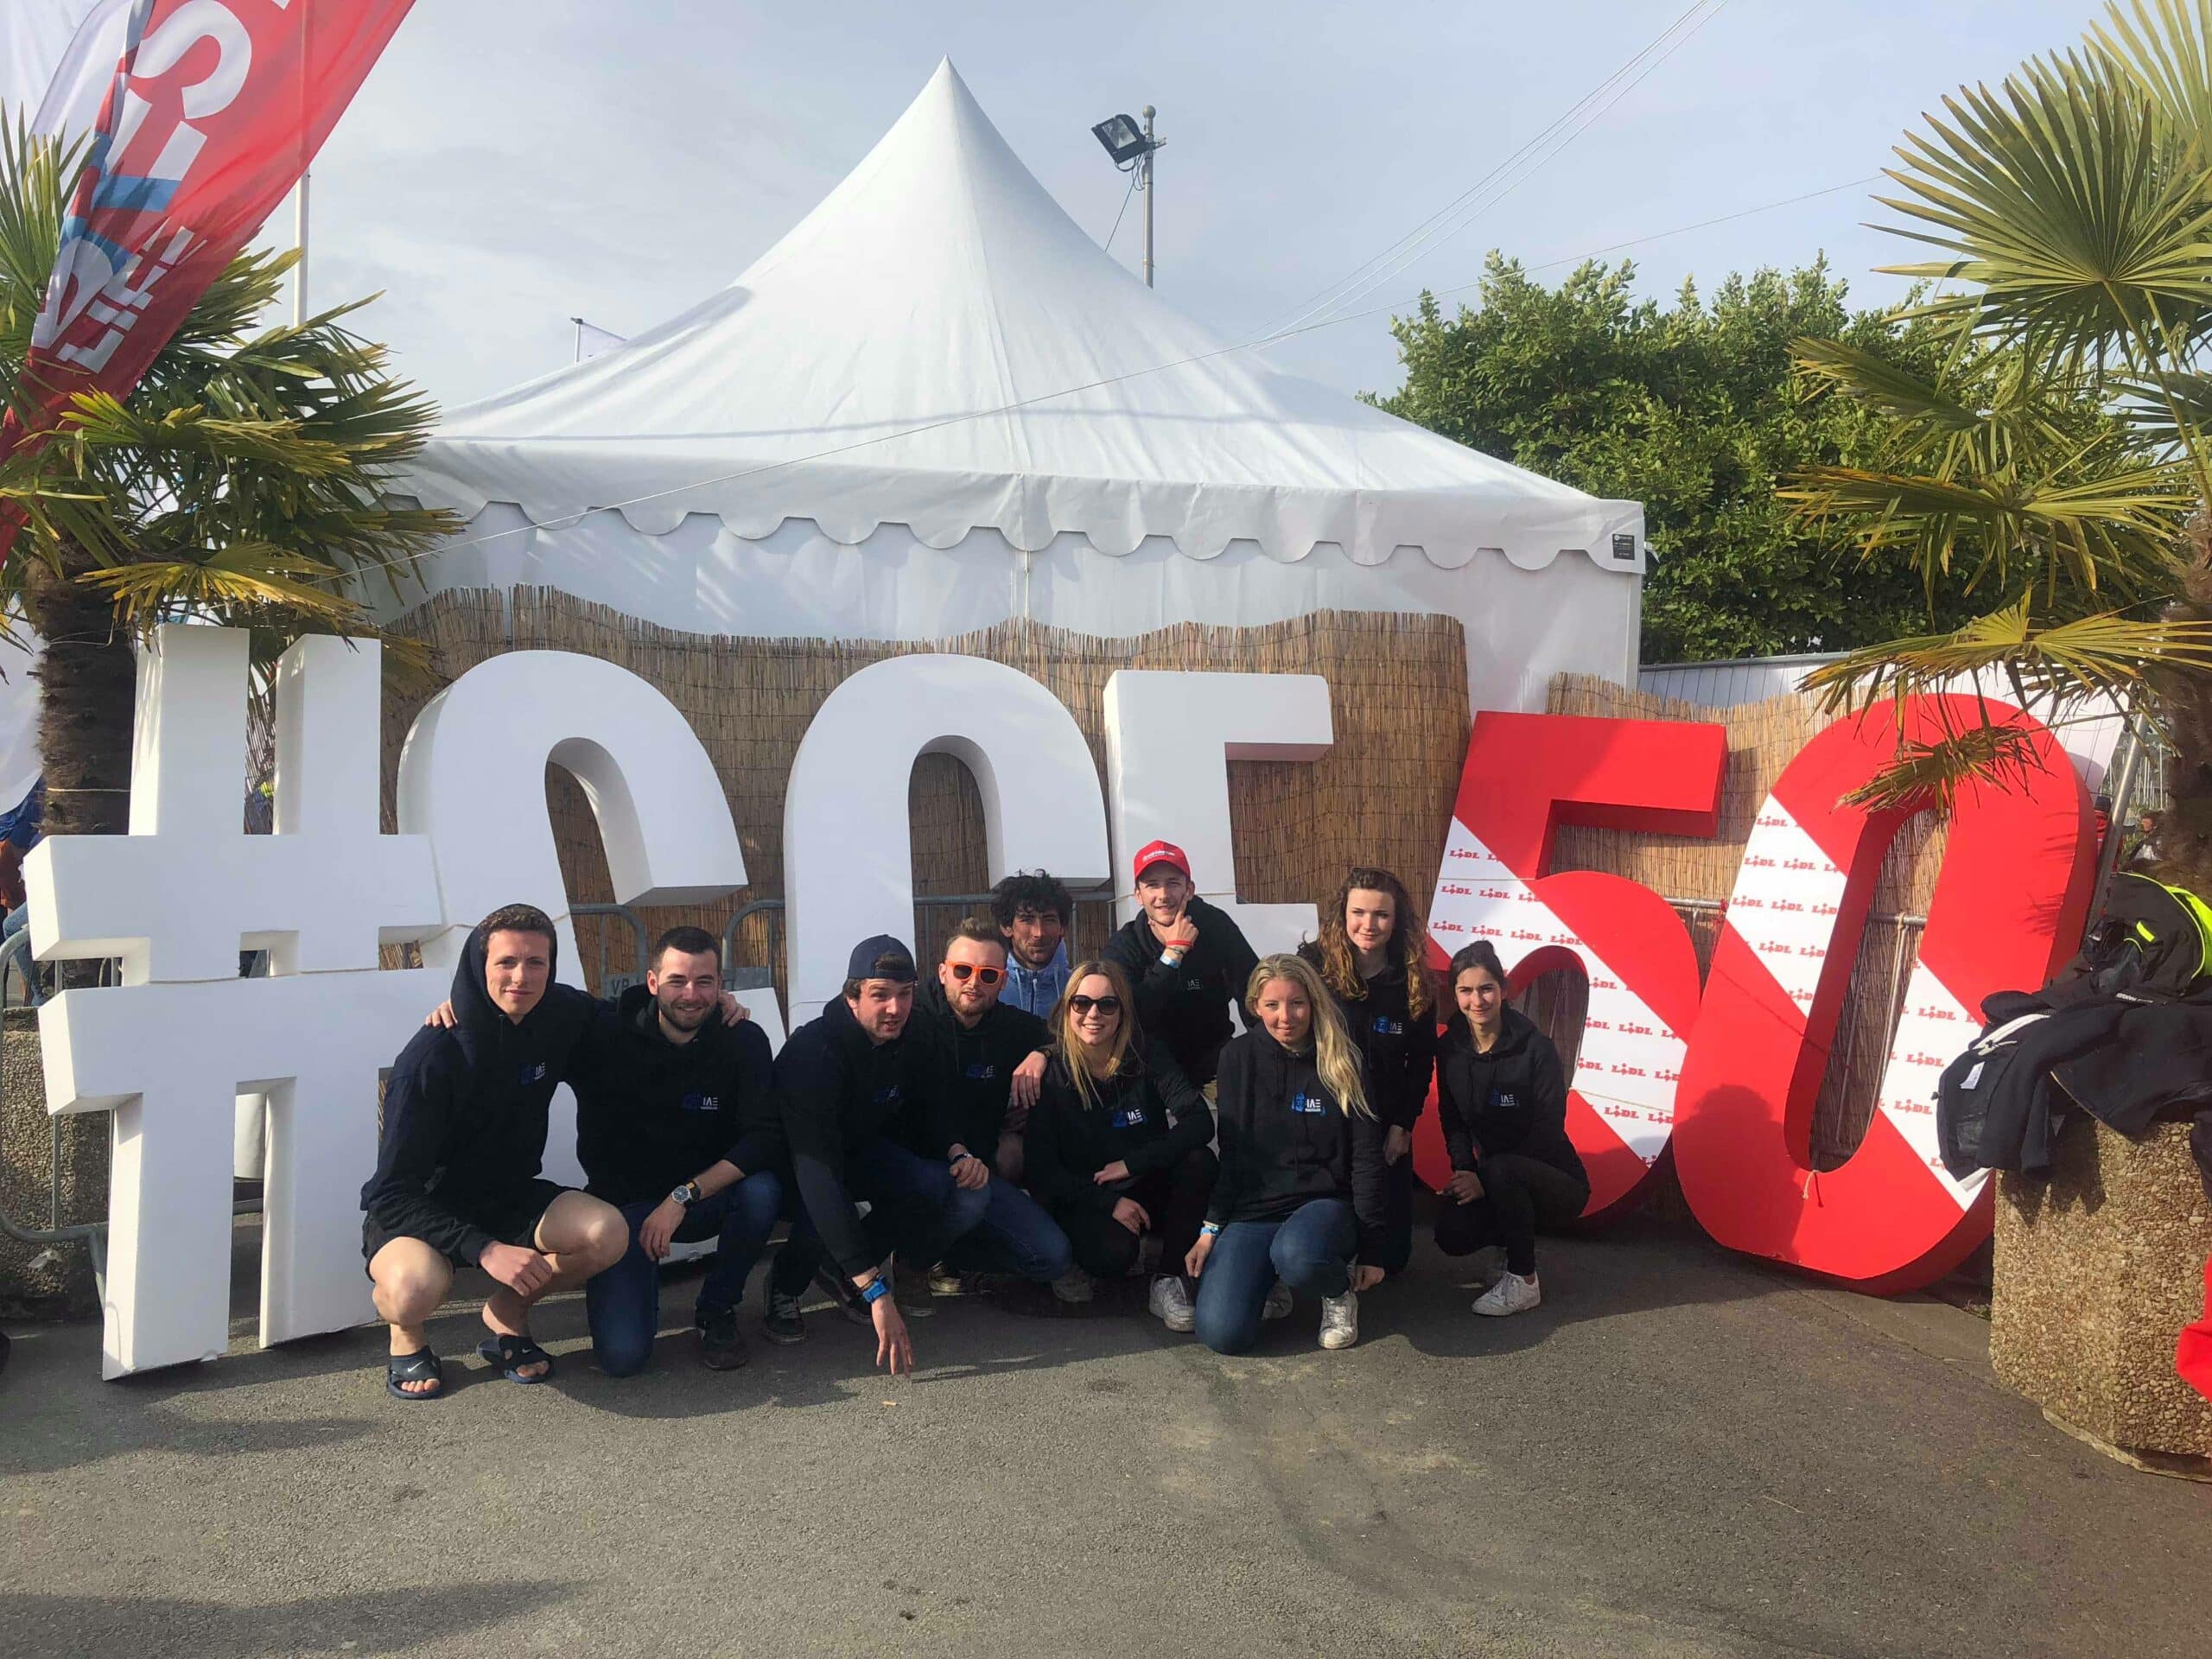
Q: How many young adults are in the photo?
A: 10